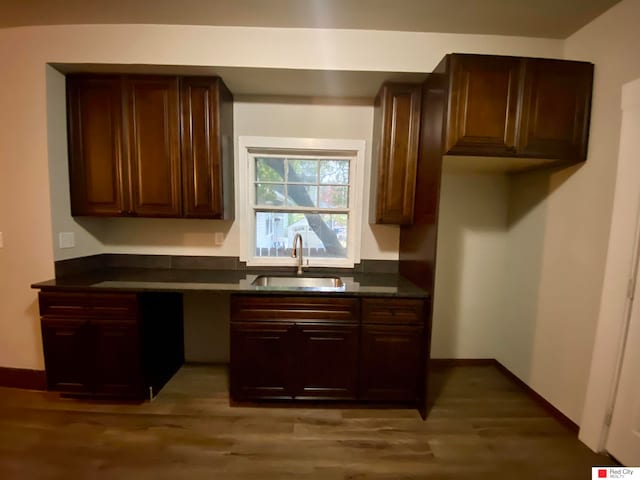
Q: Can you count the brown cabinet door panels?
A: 11